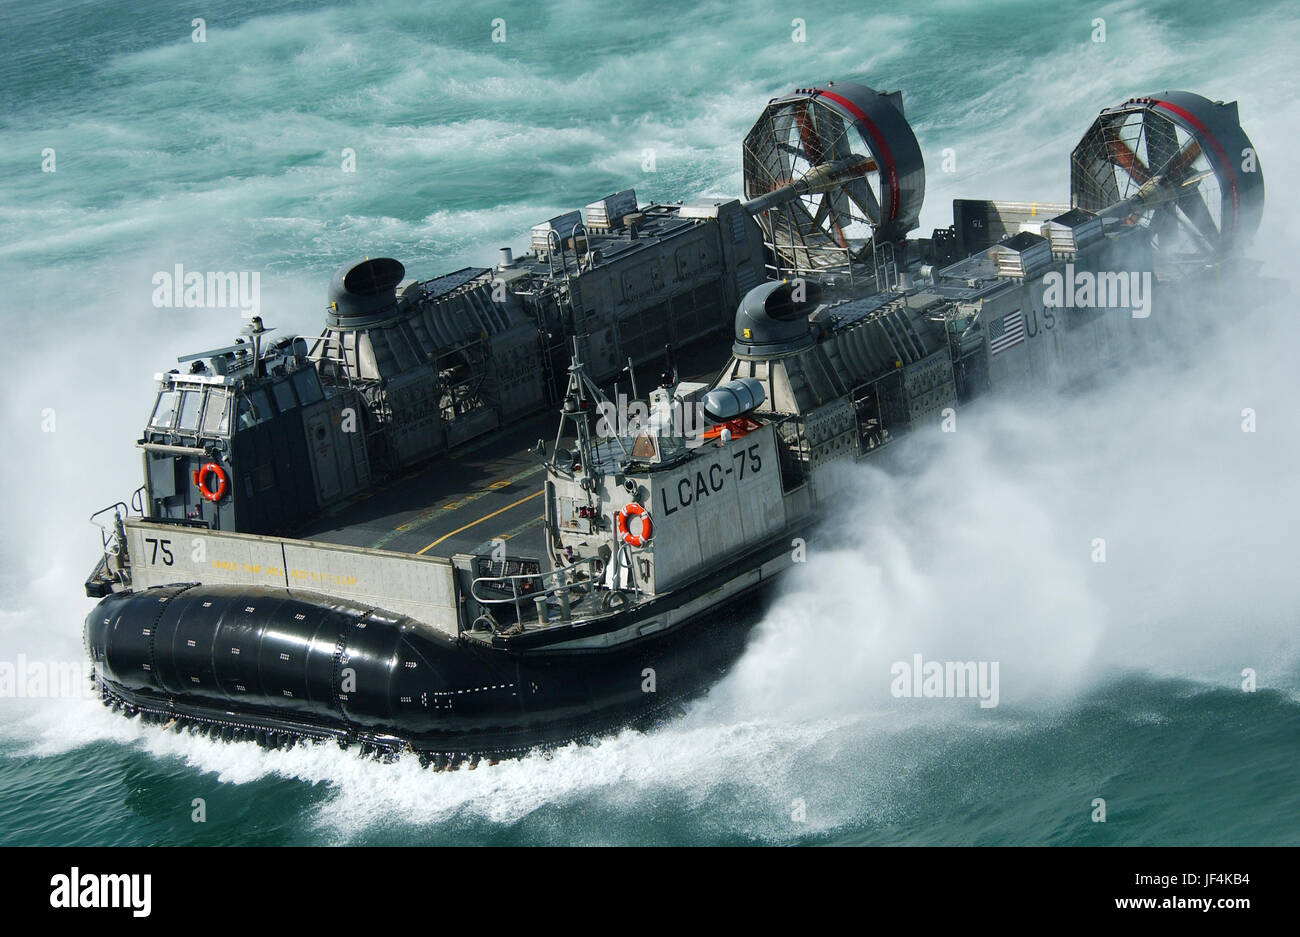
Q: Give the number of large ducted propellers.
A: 2